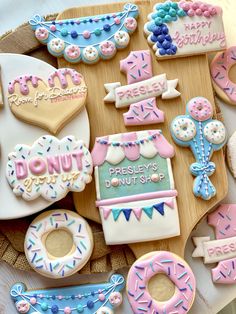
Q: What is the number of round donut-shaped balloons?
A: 3